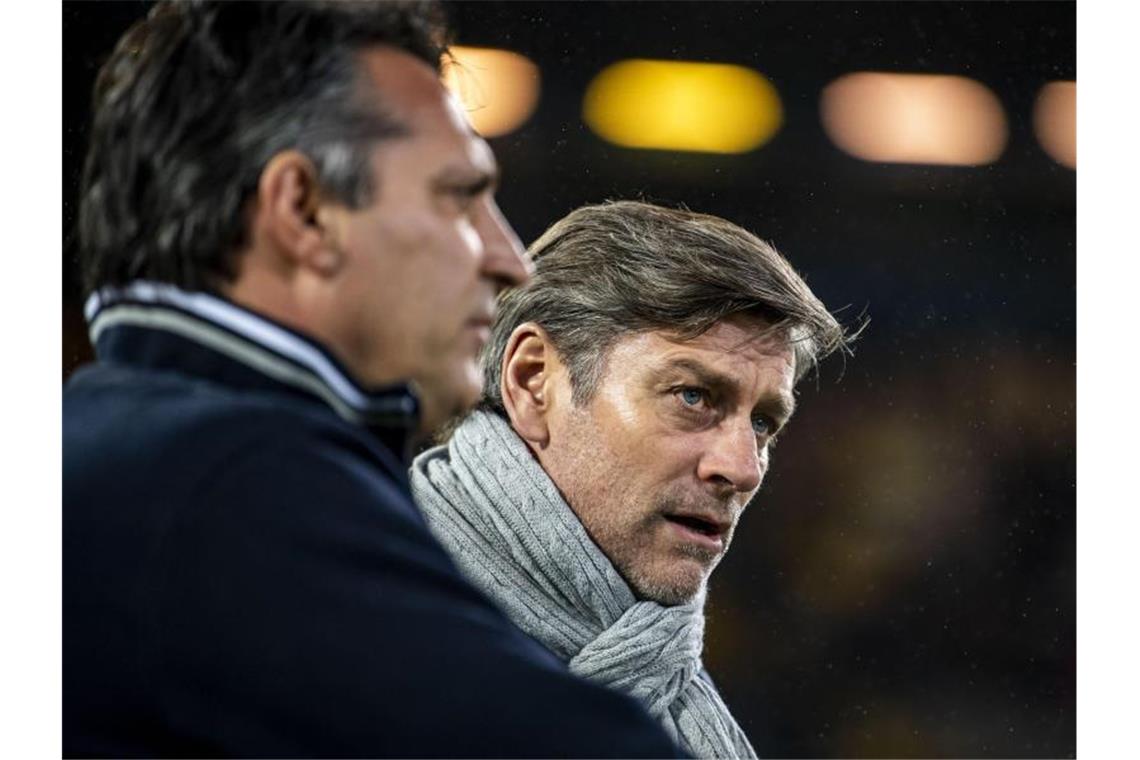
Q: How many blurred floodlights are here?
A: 4